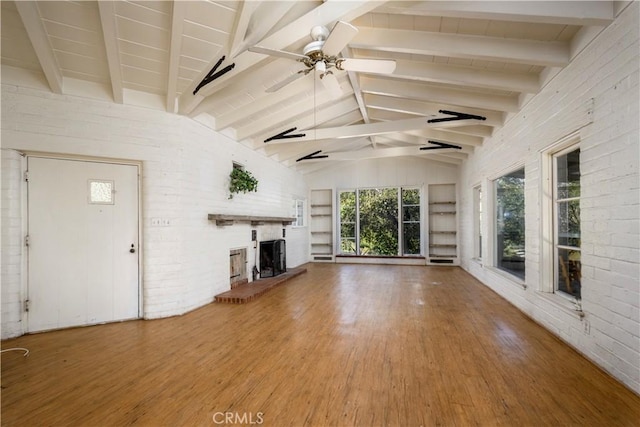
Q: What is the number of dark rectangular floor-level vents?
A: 2